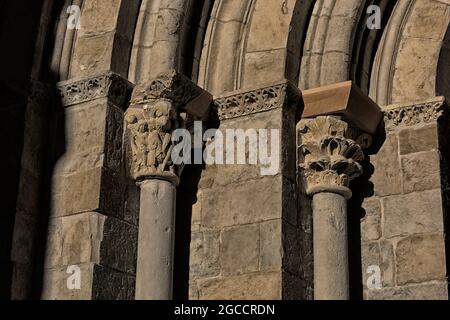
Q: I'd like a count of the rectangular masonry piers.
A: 3